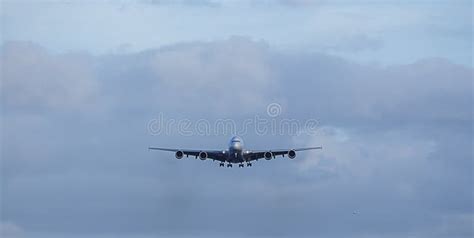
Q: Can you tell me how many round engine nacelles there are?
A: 4